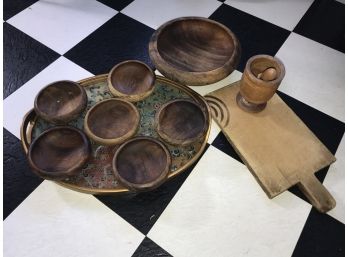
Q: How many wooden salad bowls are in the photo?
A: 7